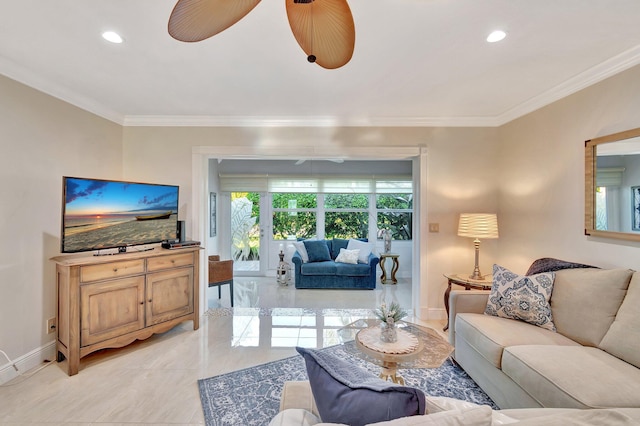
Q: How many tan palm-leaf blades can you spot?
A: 2